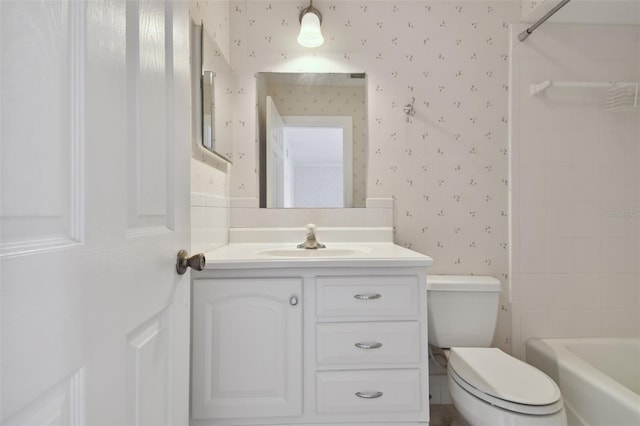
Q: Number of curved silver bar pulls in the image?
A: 3